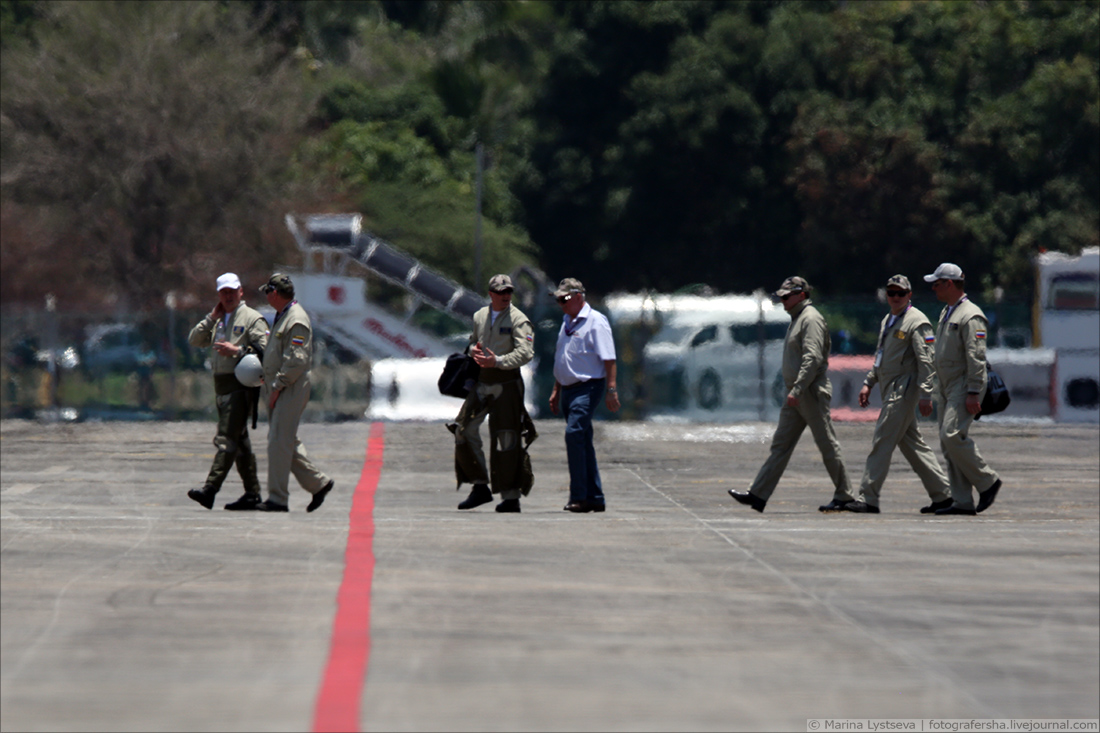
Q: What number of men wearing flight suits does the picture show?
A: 6